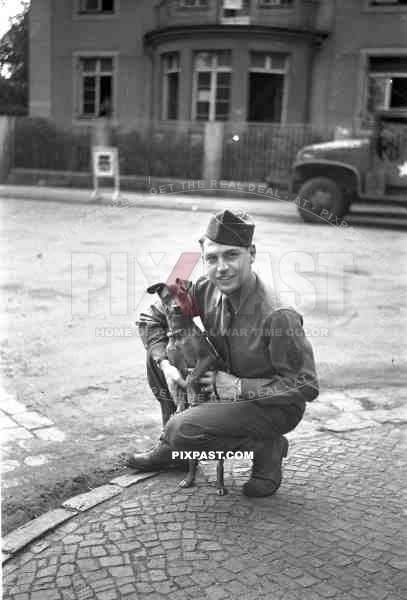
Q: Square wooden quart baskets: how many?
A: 0